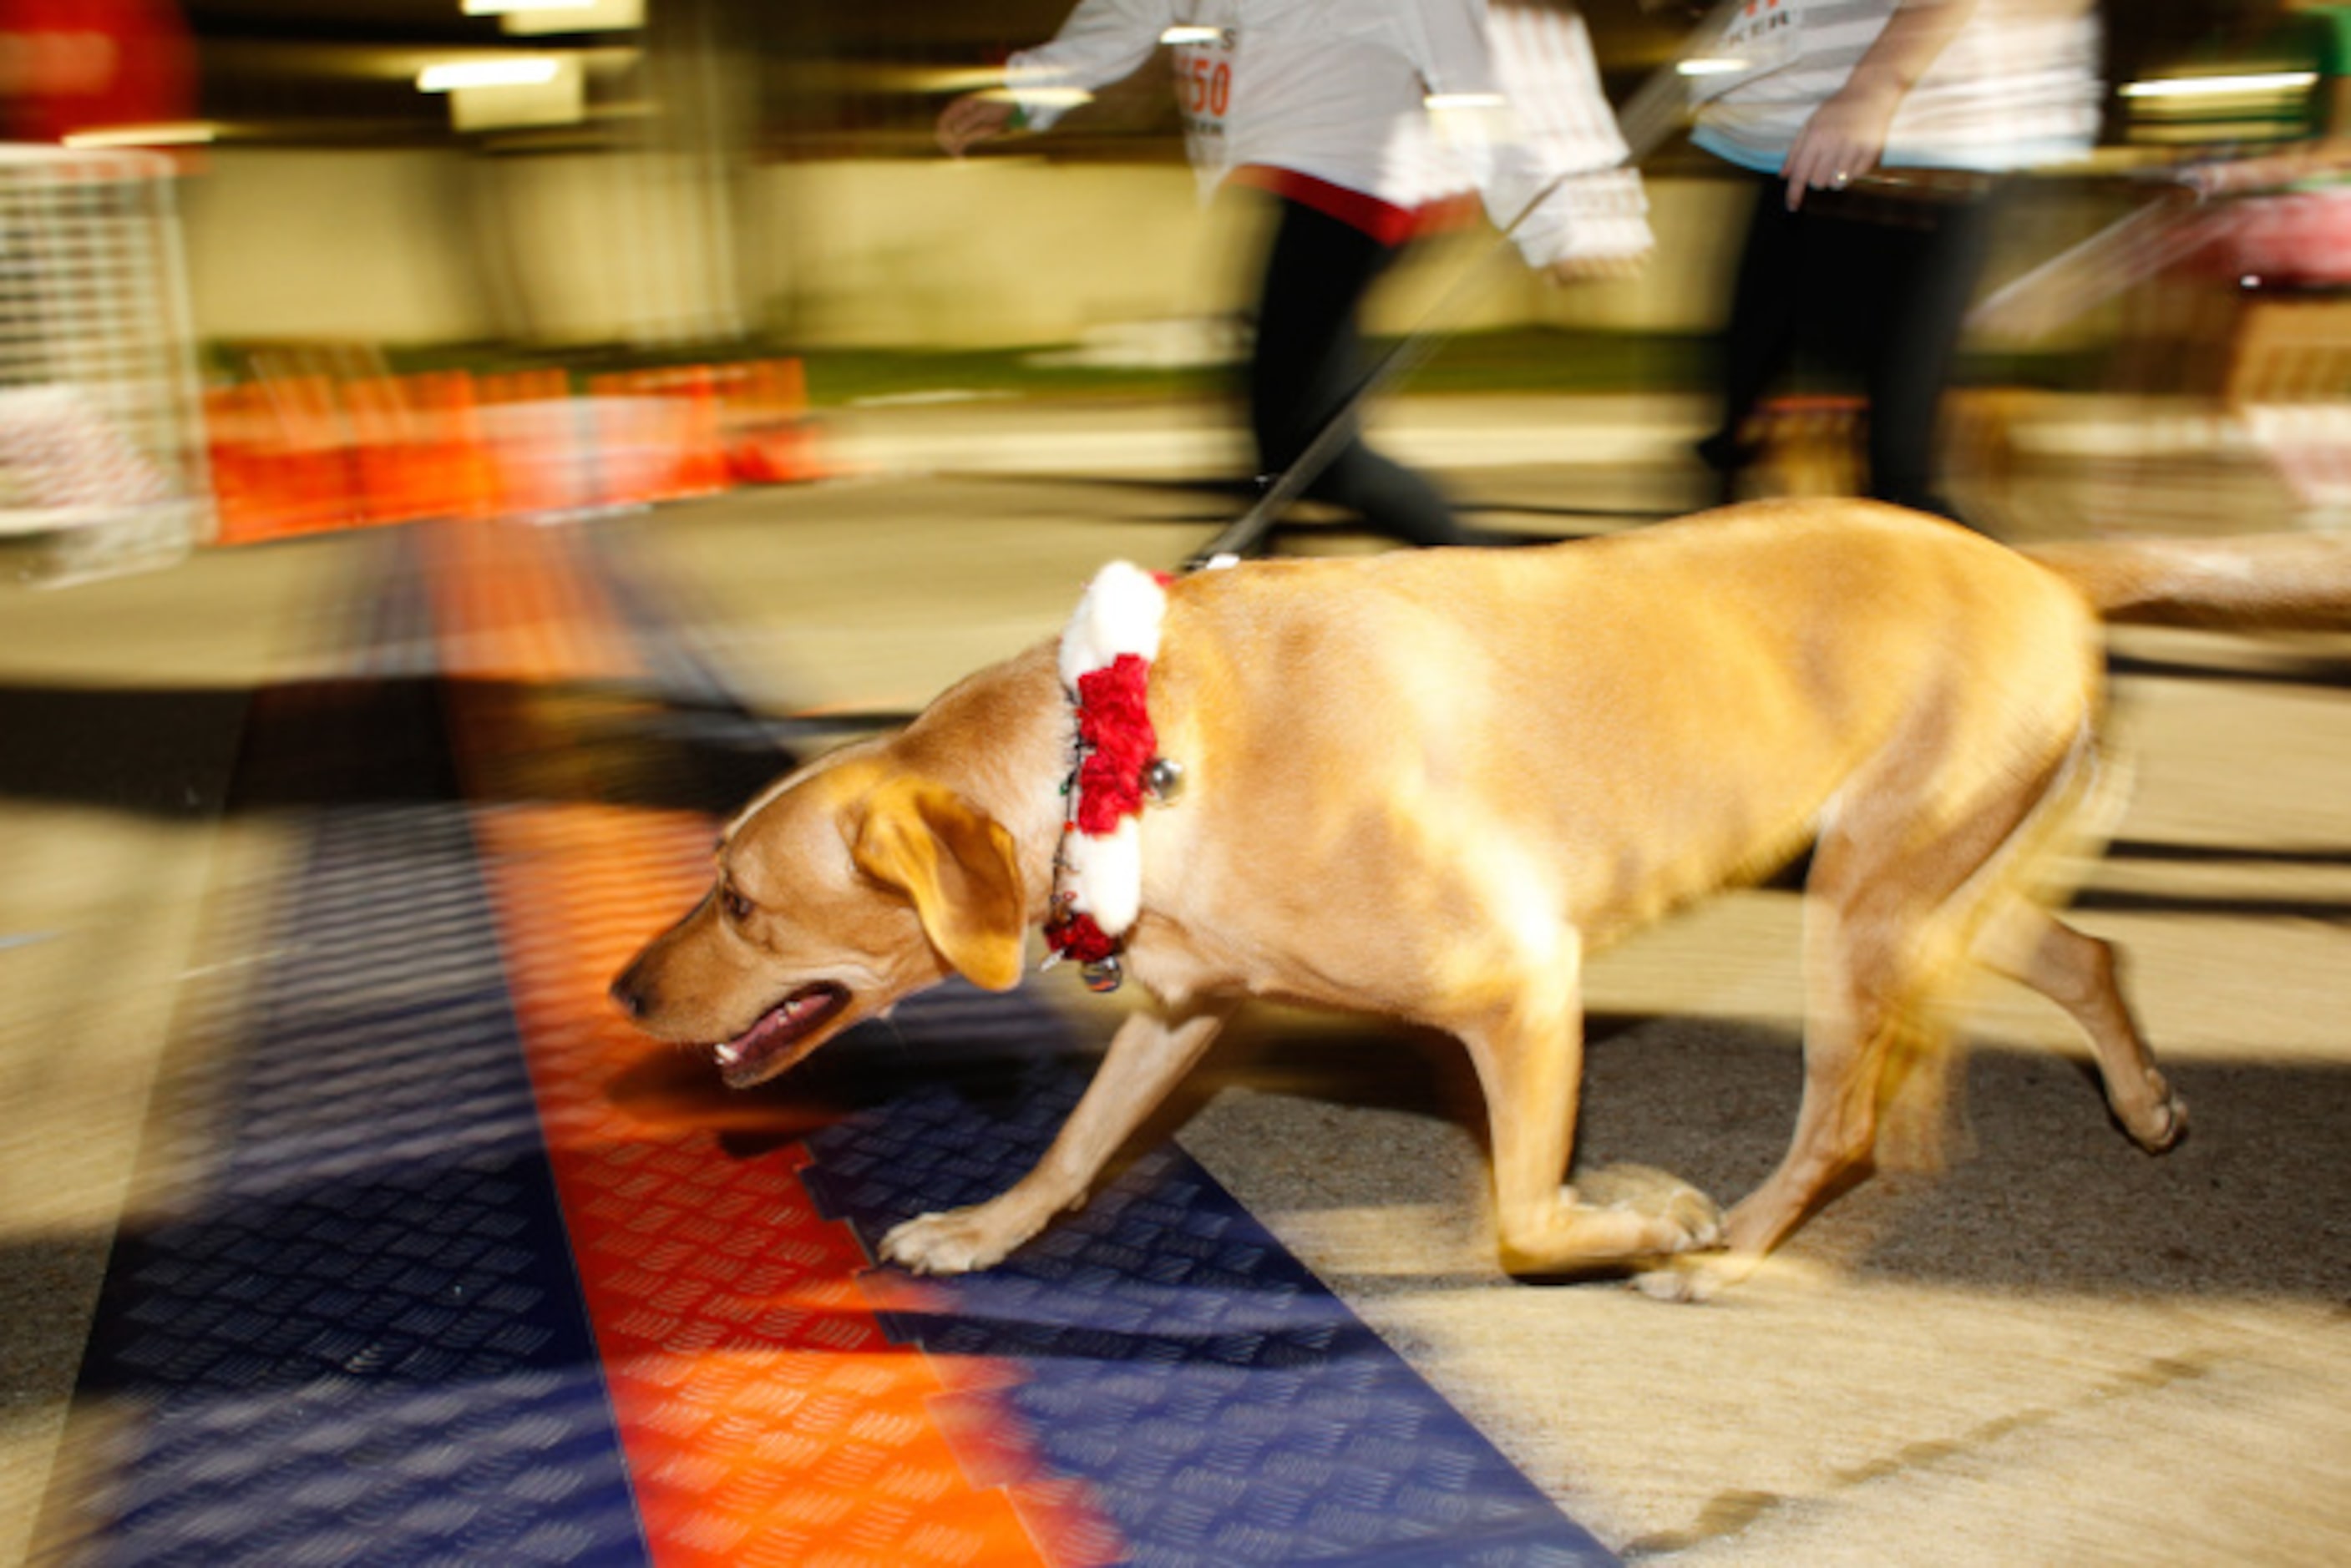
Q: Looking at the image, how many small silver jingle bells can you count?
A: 2